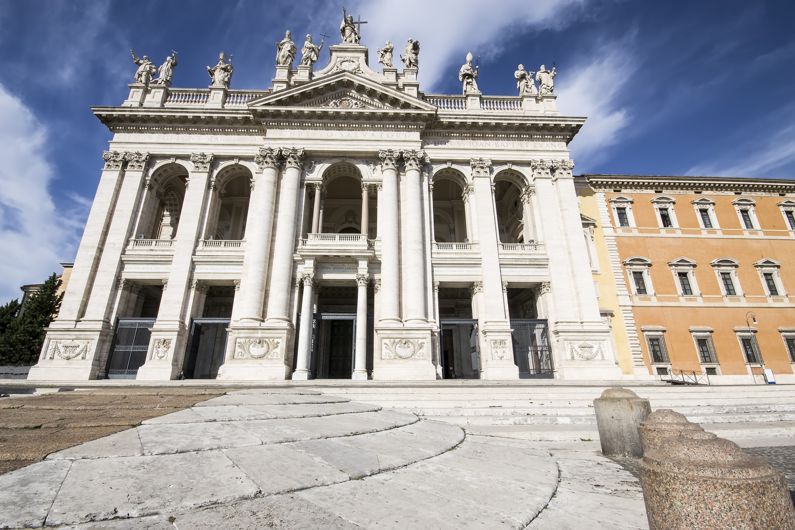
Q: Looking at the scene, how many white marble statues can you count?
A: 11